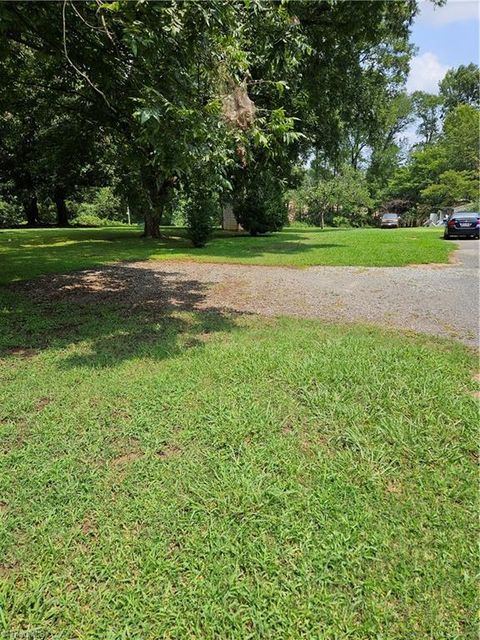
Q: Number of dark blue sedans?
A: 1